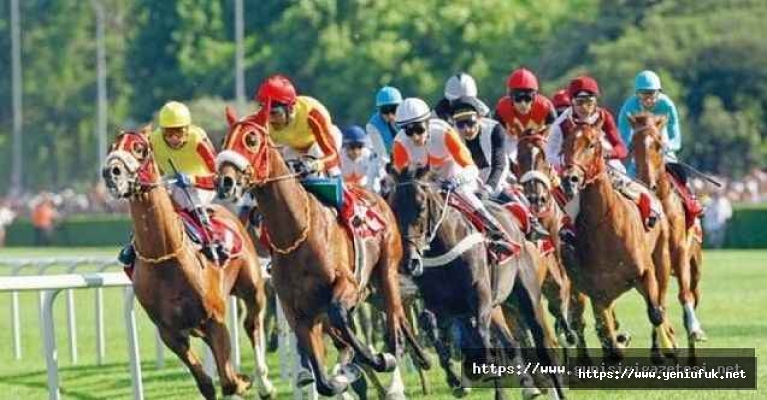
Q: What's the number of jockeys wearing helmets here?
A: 11